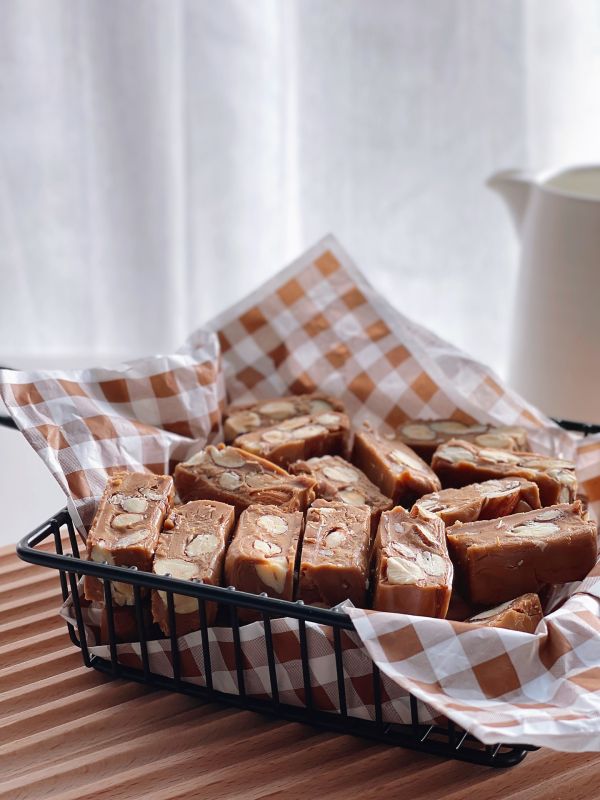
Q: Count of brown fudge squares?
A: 15